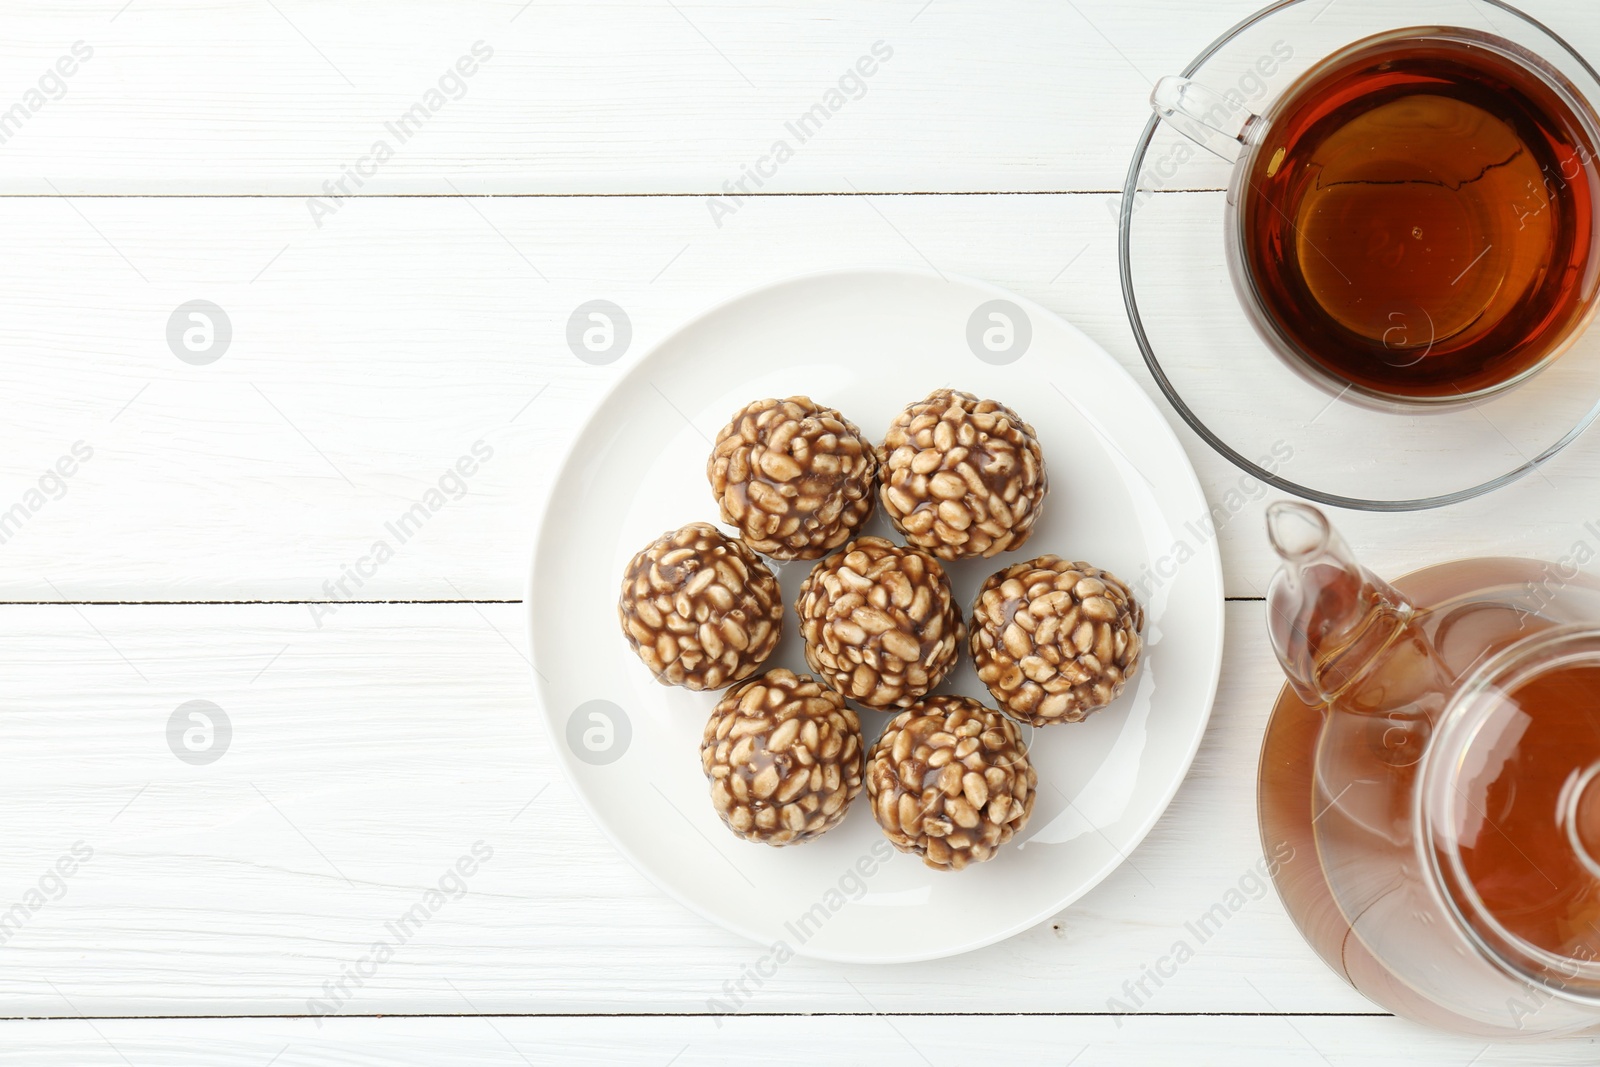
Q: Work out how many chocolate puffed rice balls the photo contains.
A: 7